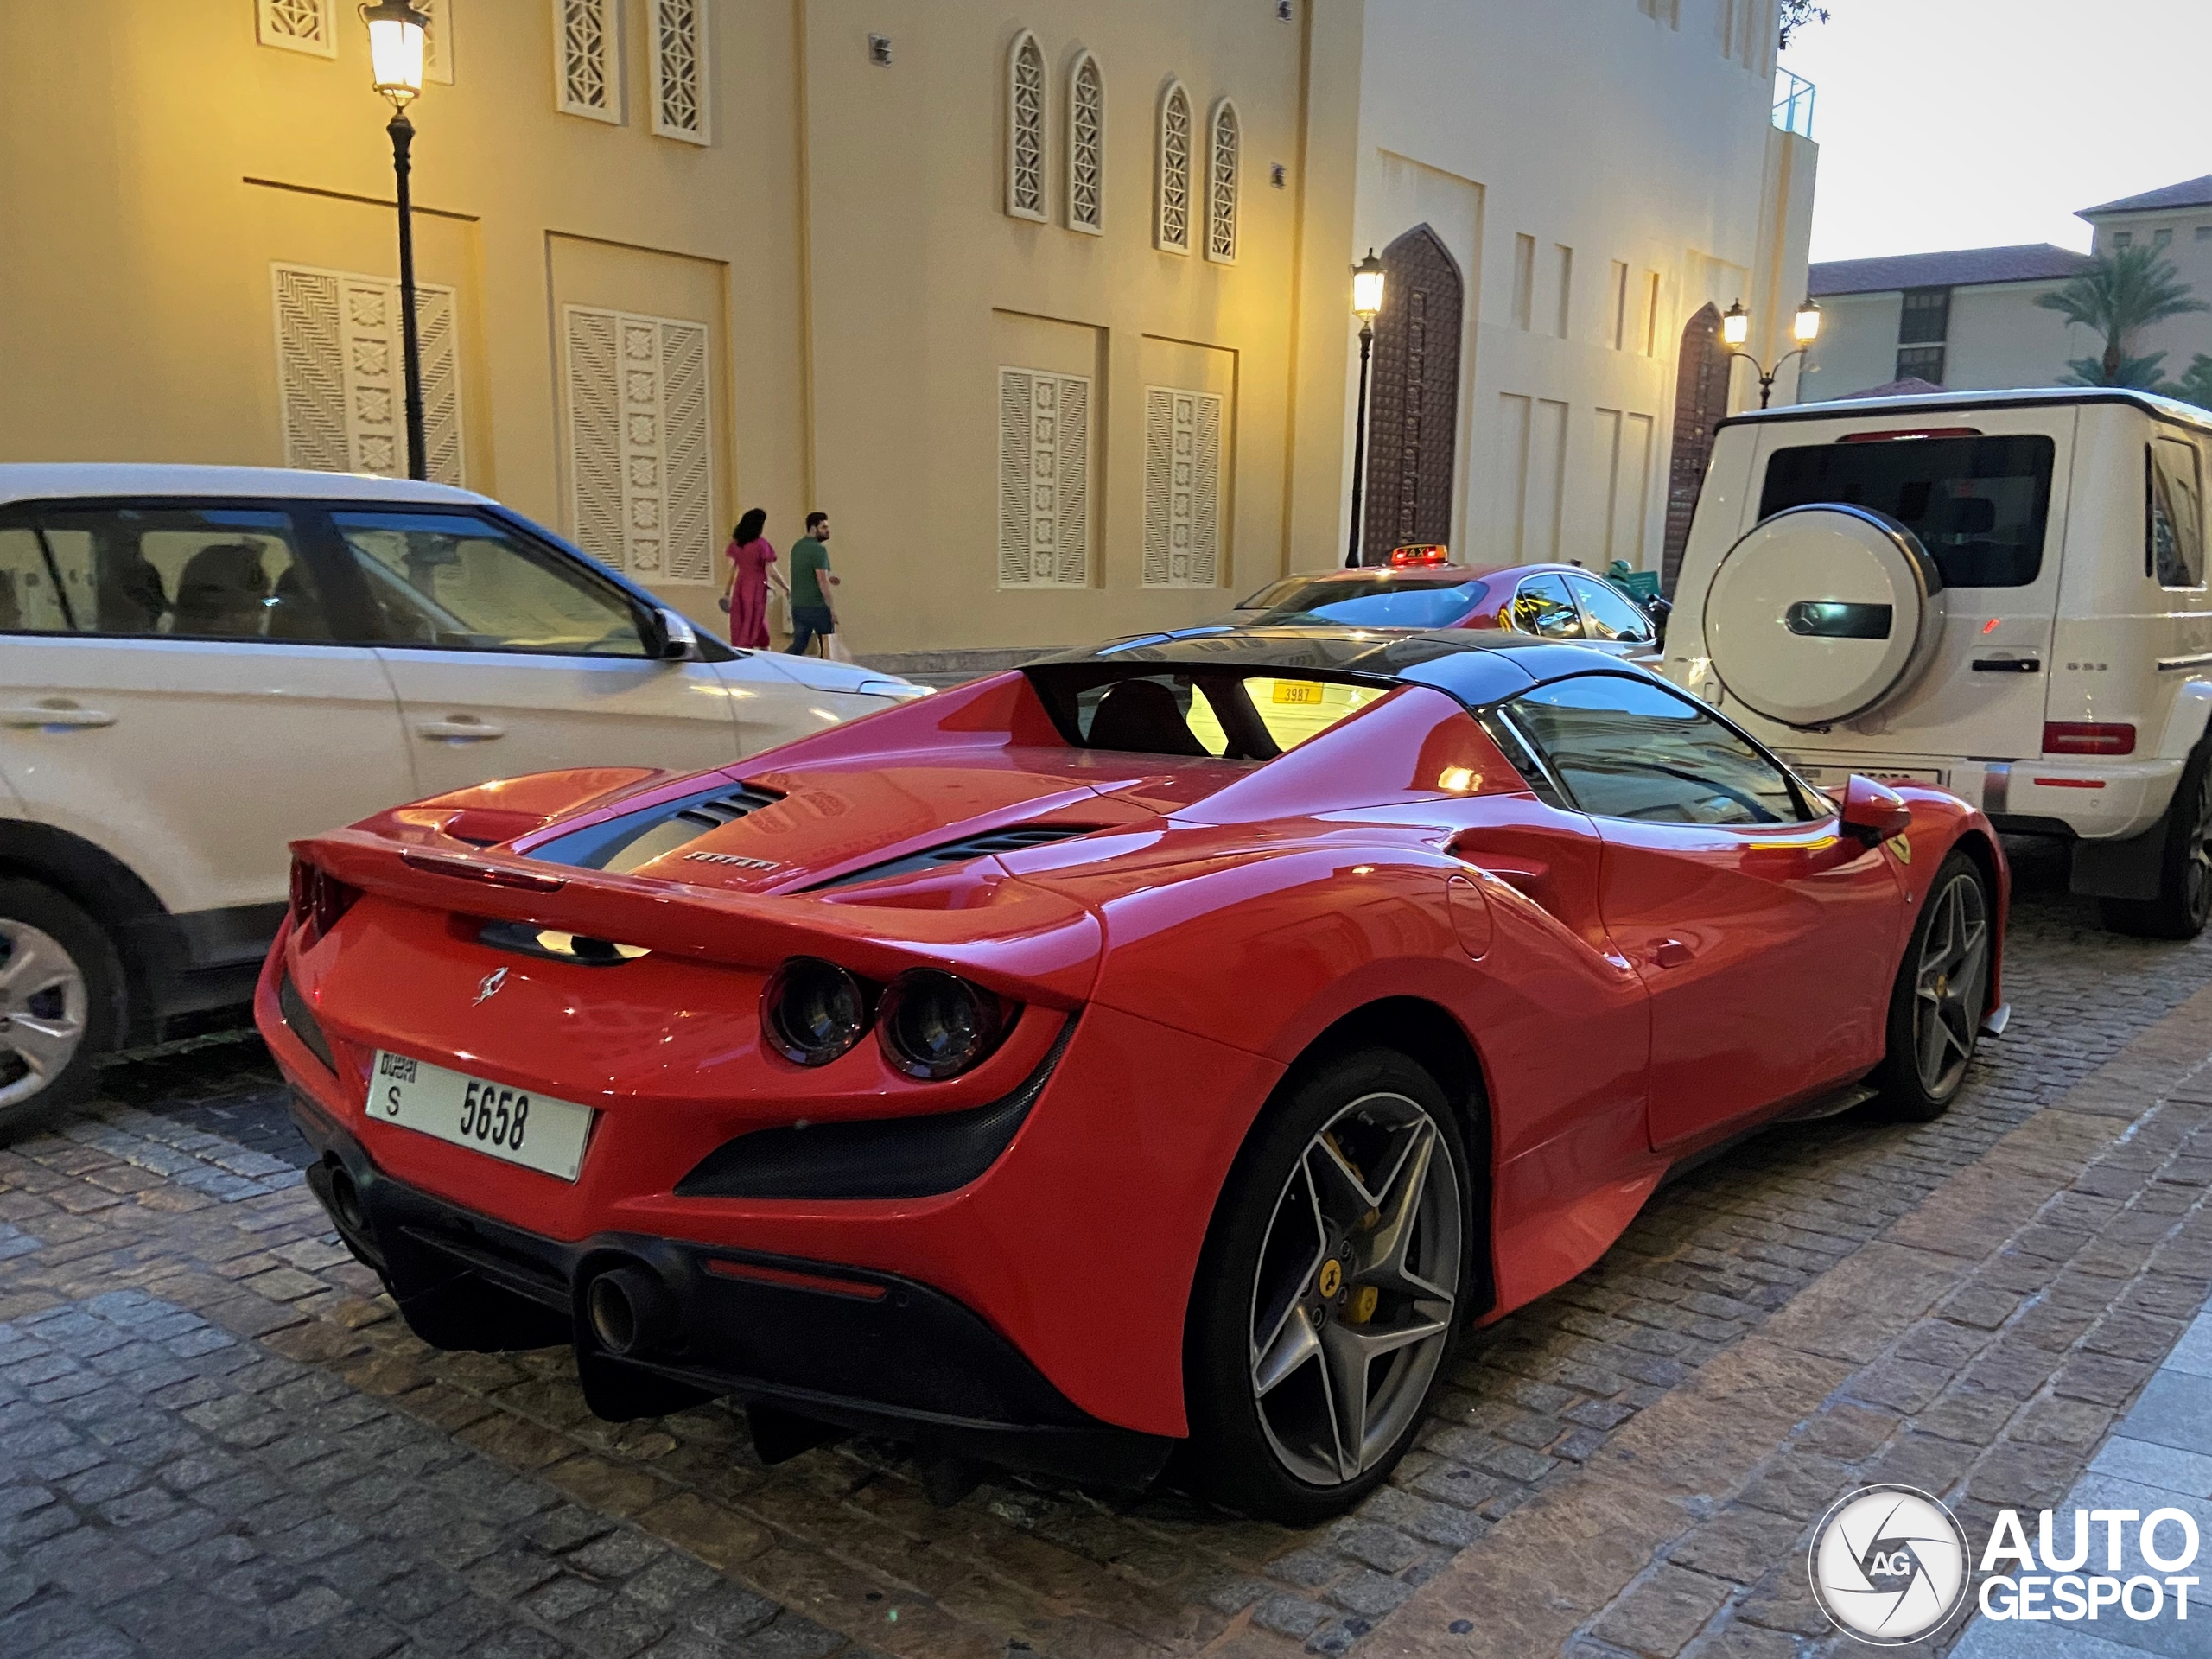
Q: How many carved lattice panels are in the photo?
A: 12